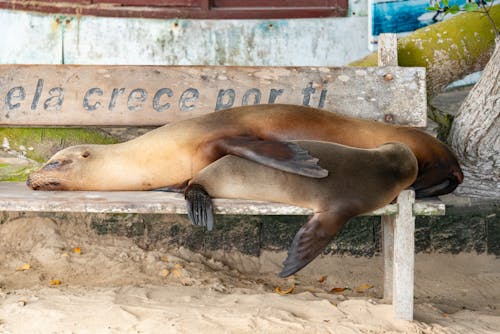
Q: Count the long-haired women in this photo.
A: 0